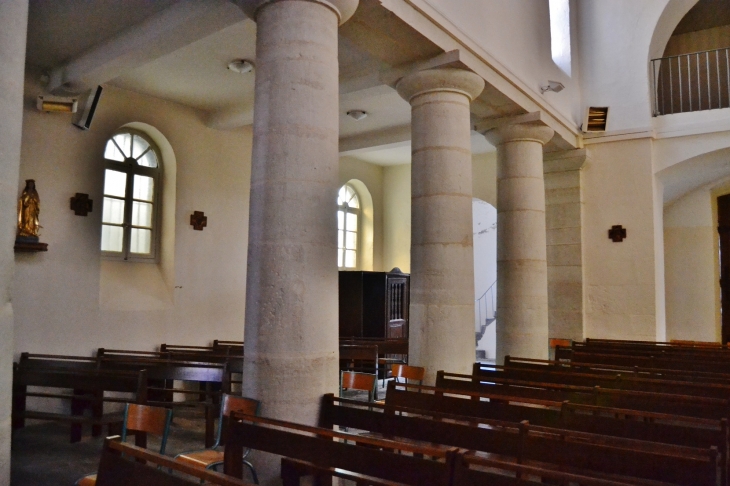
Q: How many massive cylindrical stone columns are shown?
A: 3